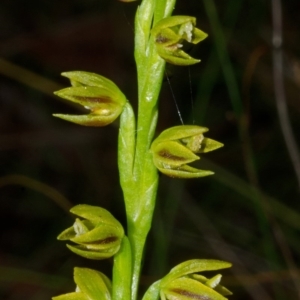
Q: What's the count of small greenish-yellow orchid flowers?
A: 6